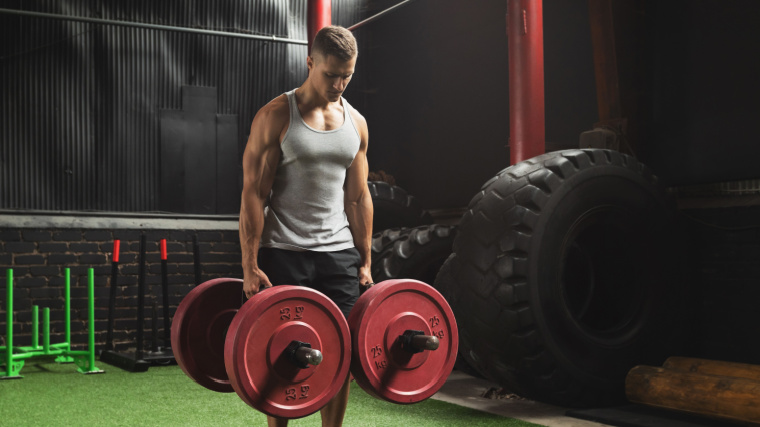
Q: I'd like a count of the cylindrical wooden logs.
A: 2